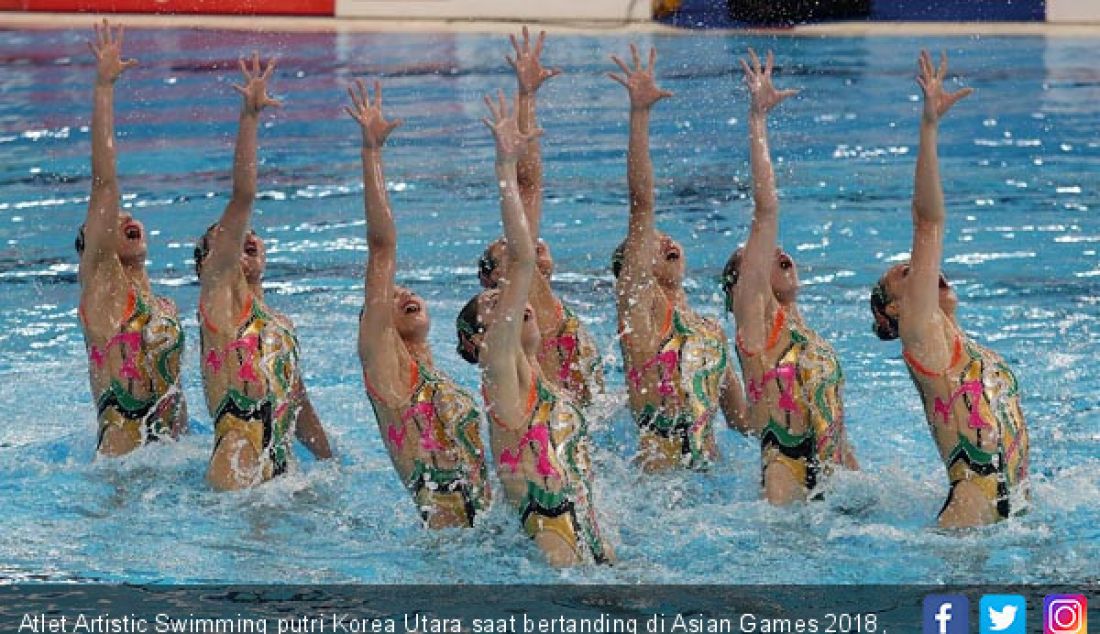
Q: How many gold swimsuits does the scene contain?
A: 8